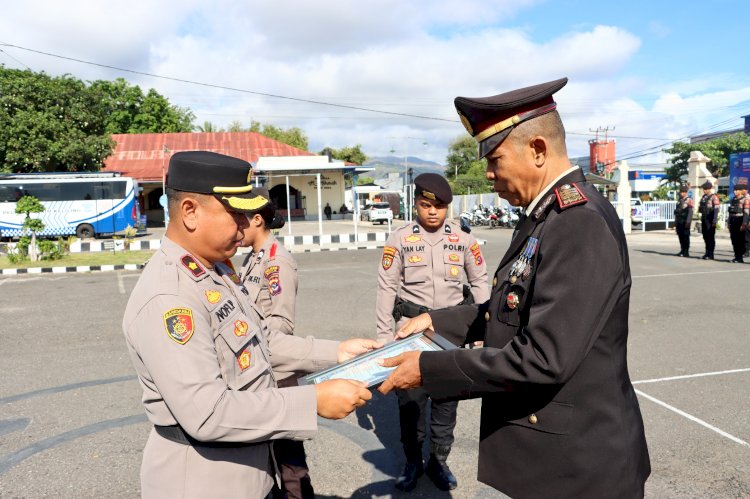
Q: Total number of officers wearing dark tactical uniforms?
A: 3